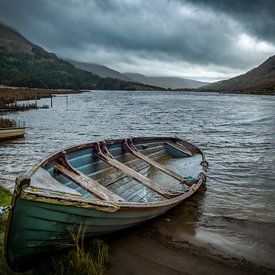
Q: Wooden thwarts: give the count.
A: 3